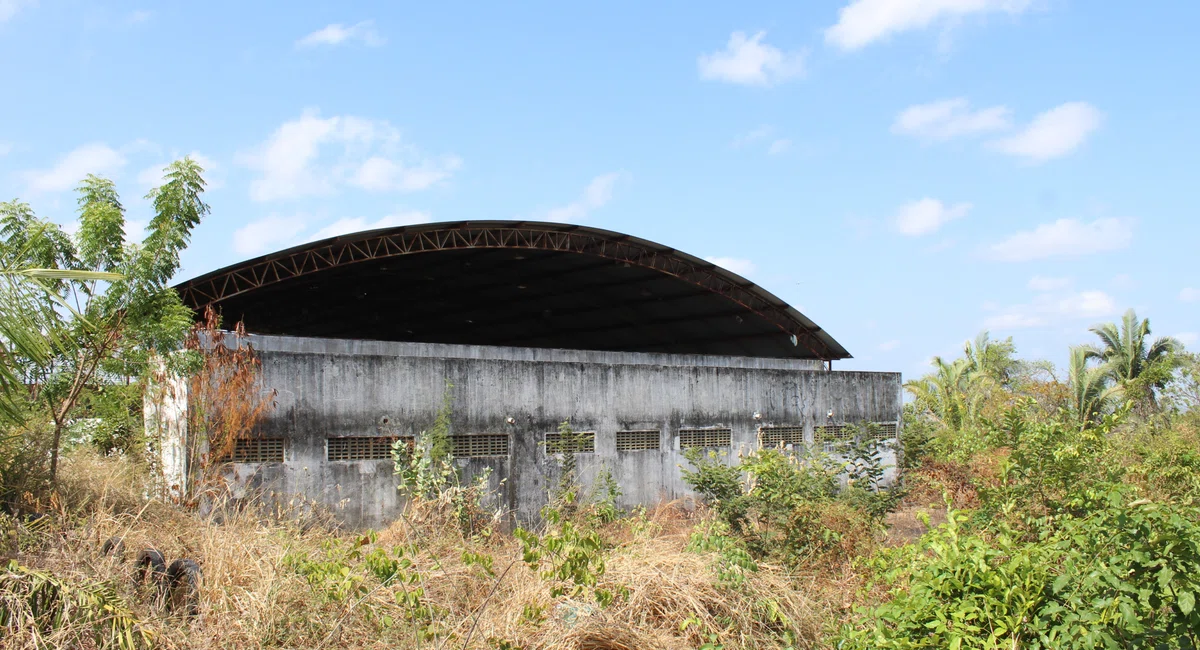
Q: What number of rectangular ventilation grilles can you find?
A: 9